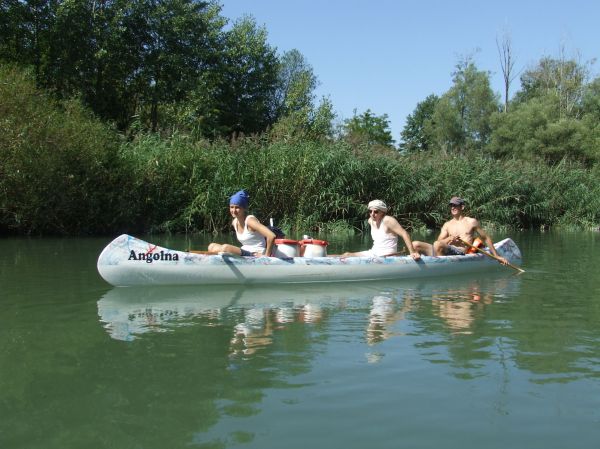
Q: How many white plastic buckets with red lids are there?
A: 2